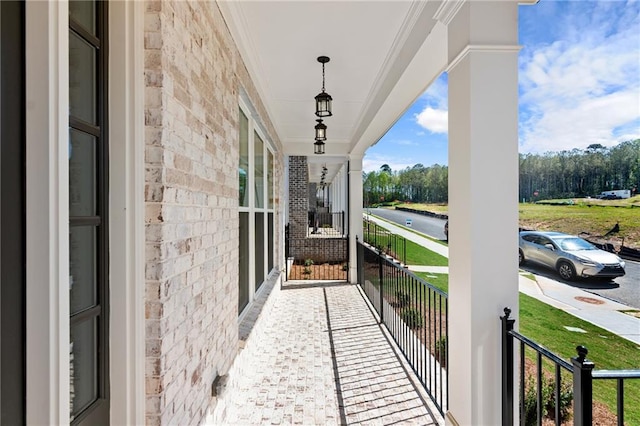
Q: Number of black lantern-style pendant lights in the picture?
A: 3